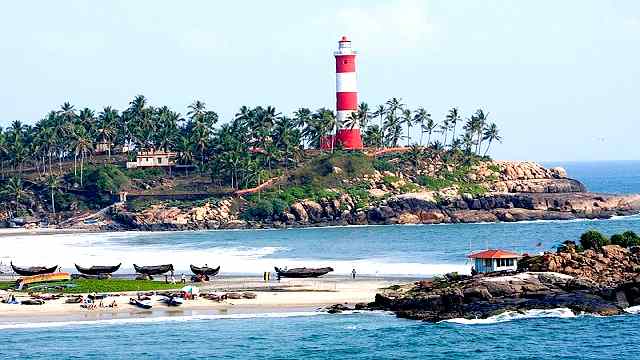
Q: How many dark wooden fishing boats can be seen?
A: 5